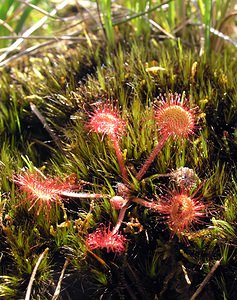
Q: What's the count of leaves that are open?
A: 5